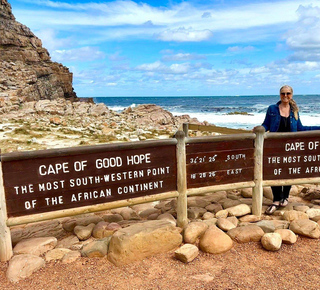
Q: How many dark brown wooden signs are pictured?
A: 3